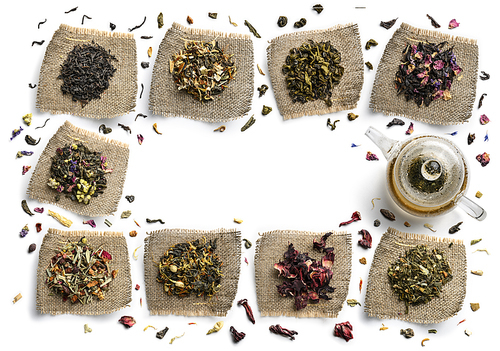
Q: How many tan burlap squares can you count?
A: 9